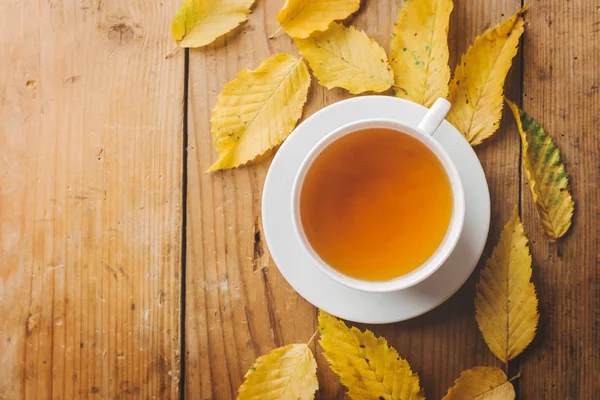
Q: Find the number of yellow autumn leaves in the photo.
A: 11